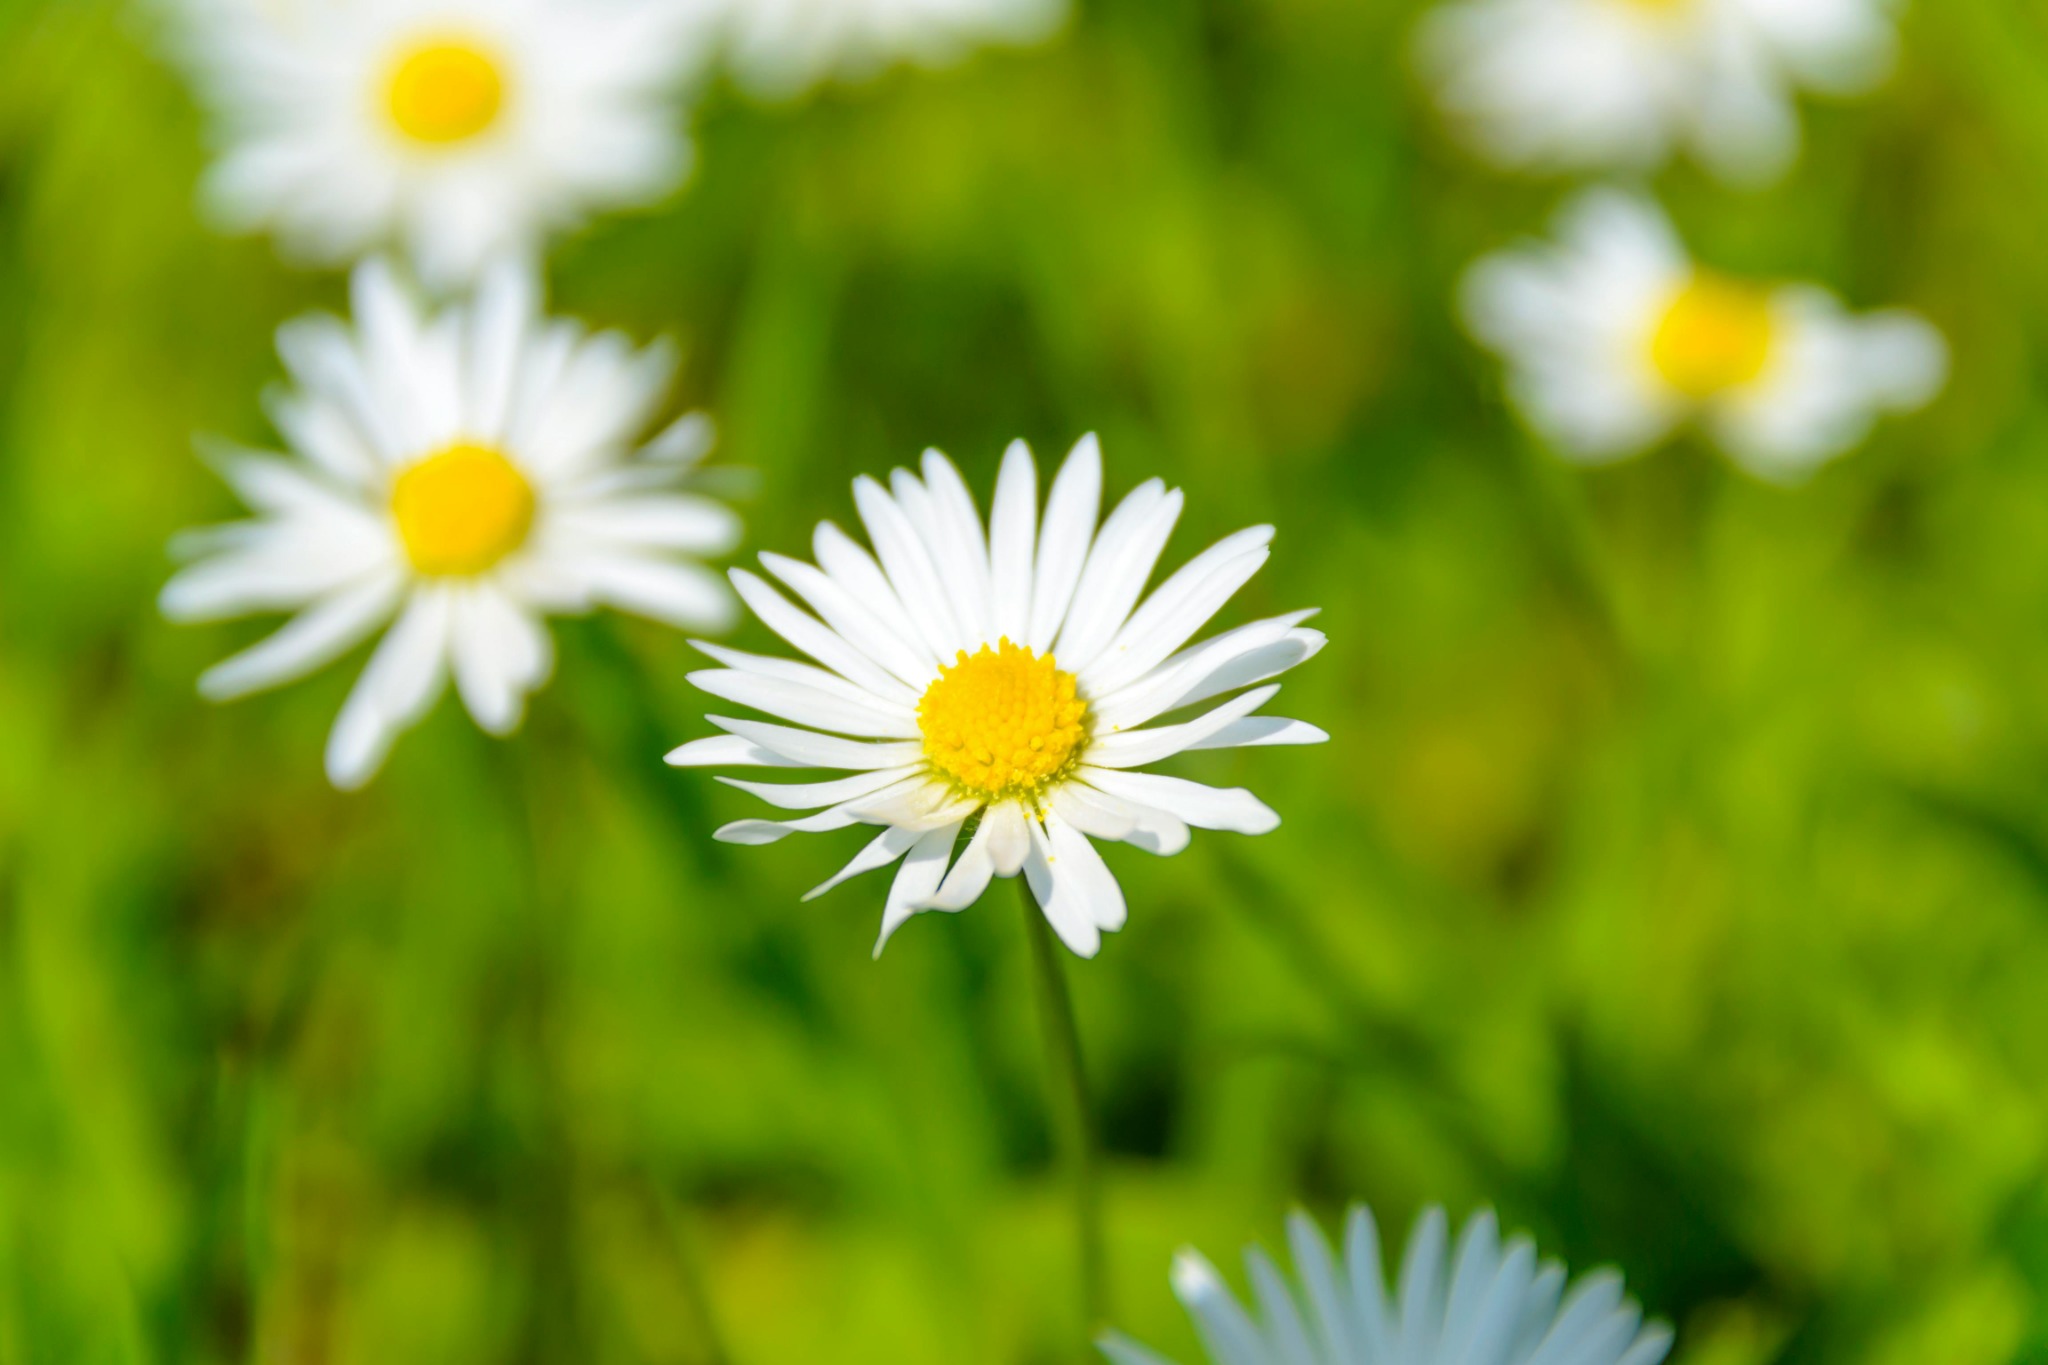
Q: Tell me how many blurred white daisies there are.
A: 6